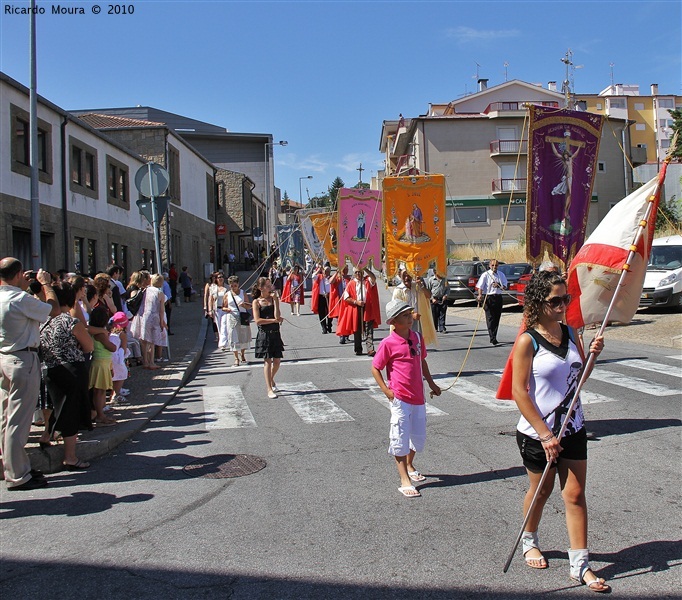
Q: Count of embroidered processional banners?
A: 6